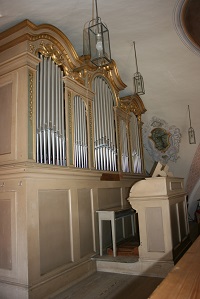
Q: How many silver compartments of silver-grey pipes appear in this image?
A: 5